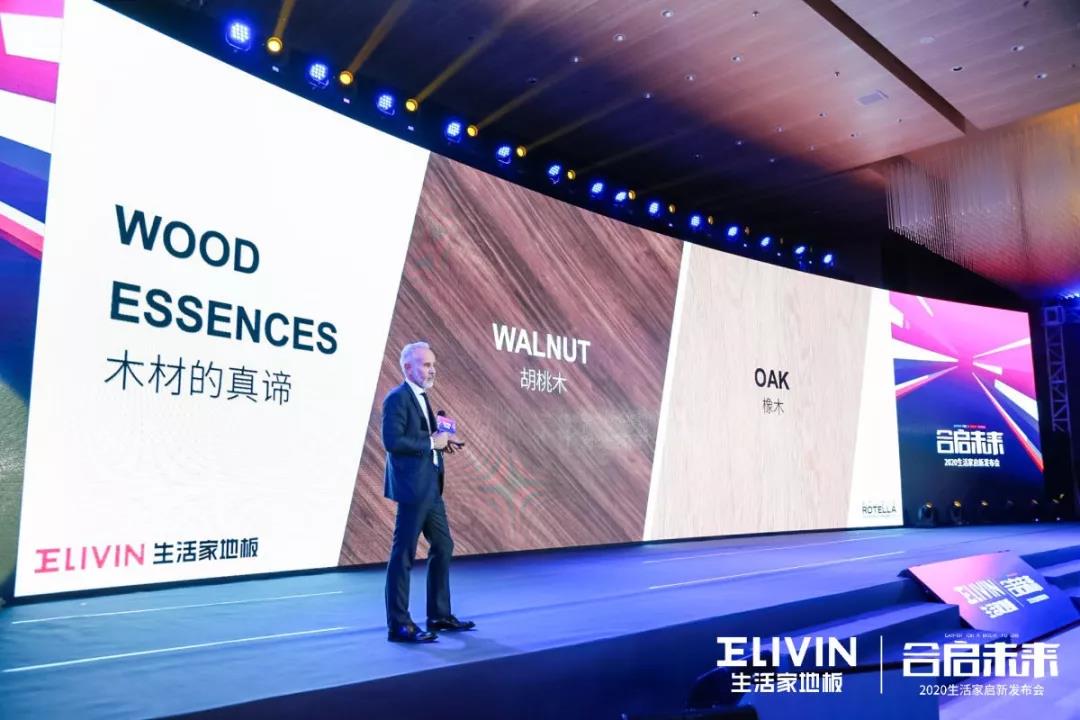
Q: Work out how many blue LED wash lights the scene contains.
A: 14